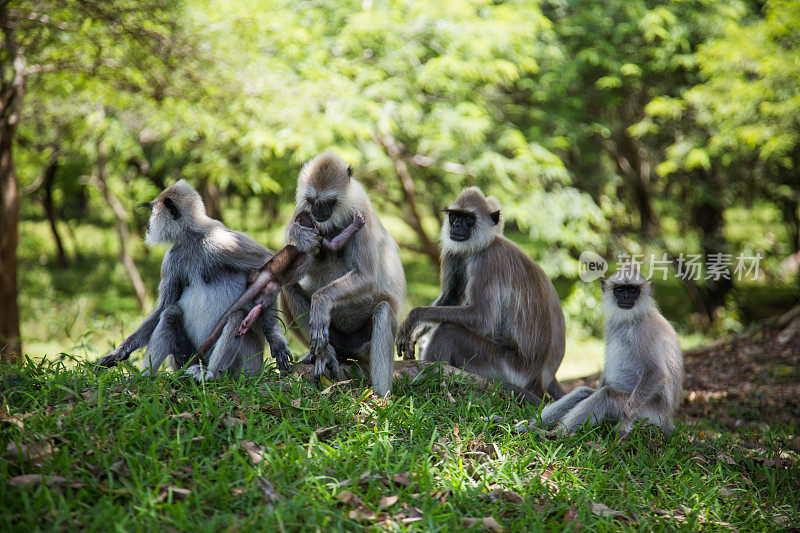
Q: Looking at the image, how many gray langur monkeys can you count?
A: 5